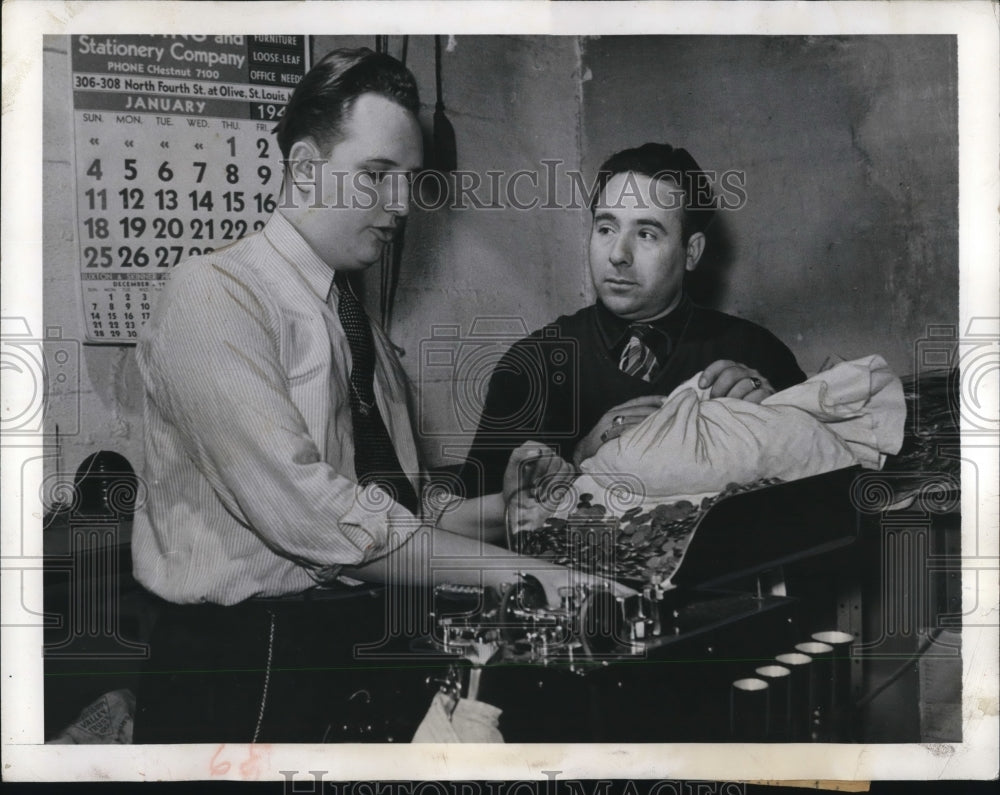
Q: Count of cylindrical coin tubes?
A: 5